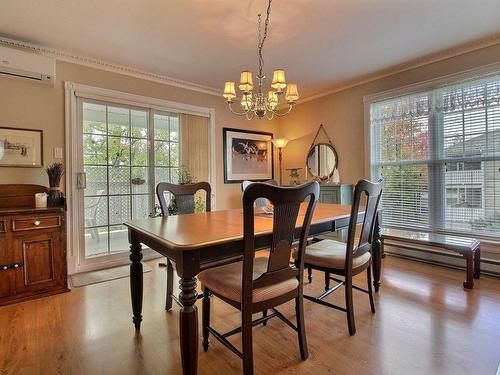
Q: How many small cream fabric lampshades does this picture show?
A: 6